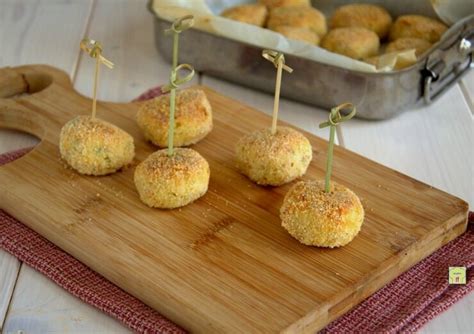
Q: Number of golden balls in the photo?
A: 13